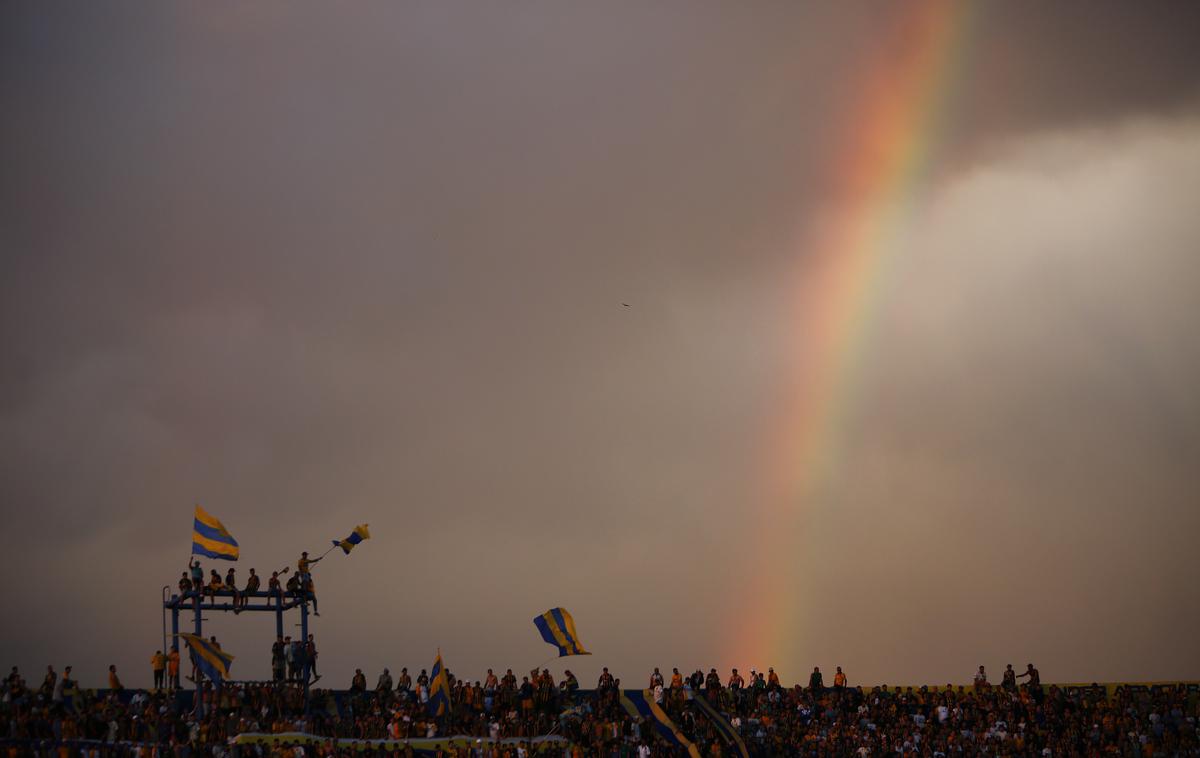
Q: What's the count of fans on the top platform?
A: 9